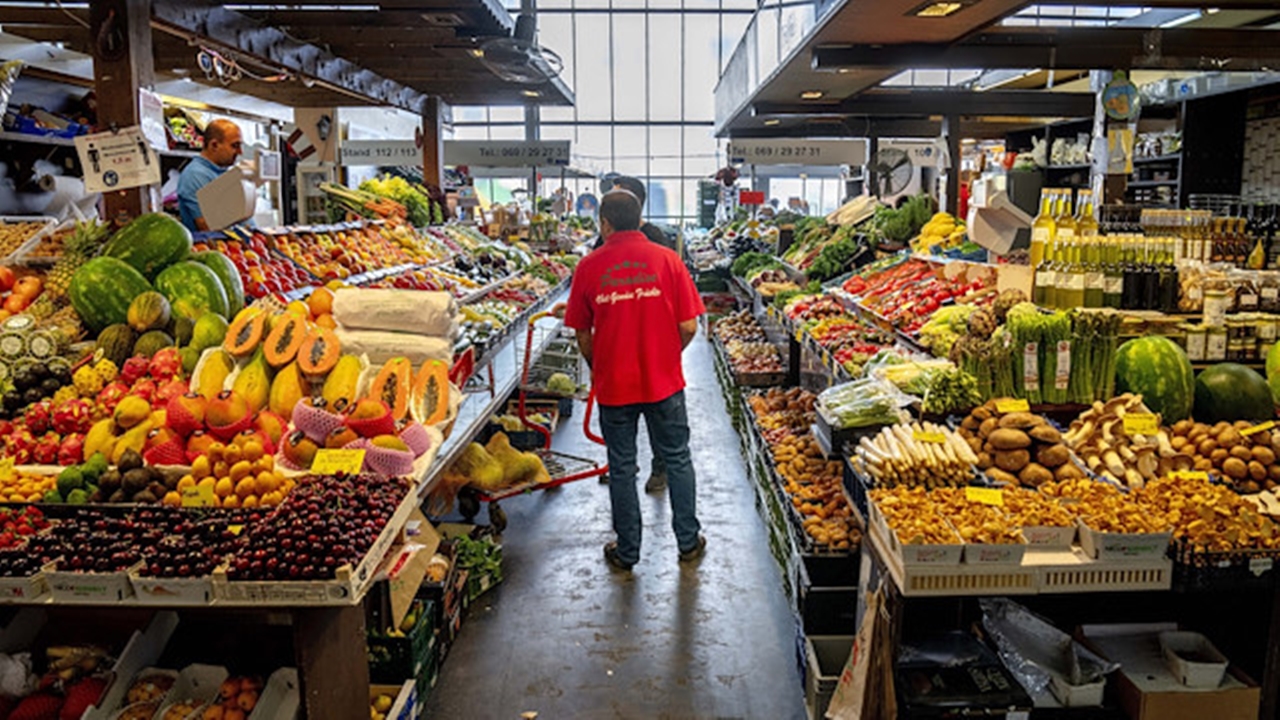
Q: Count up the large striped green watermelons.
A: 5